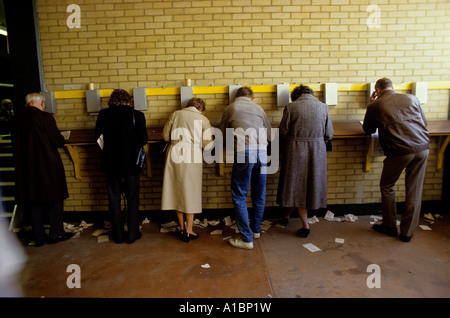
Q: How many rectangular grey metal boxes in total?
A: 9